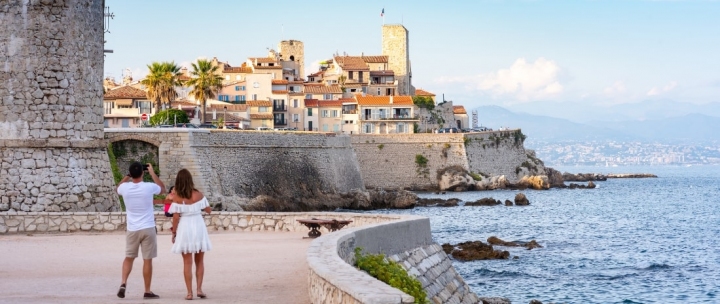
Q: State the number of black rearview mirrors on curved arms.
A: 0